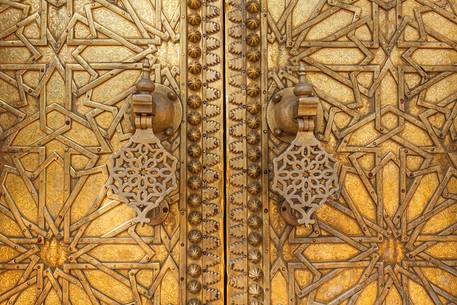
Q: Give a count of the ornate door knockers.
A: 2